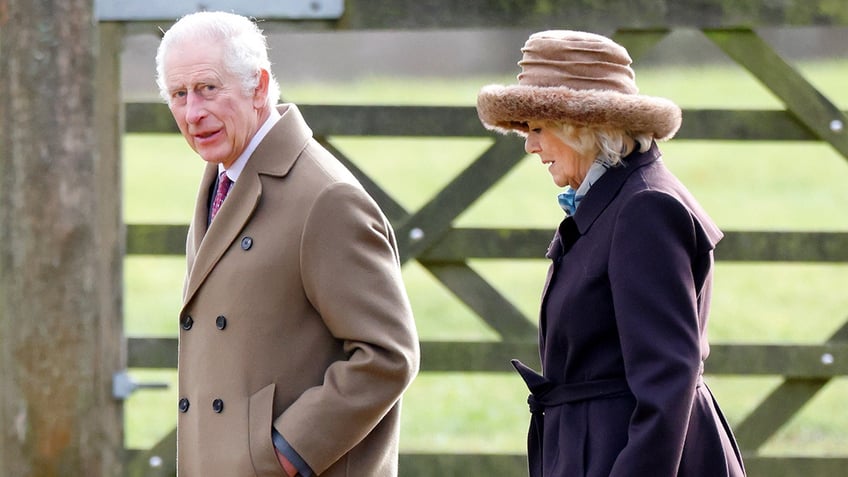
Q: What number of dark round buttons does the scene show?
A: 5